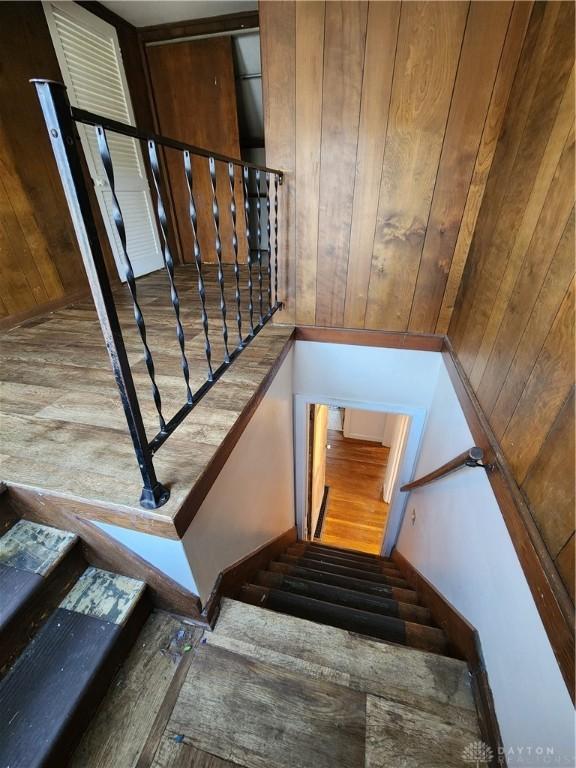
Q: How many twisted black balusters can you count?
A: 9